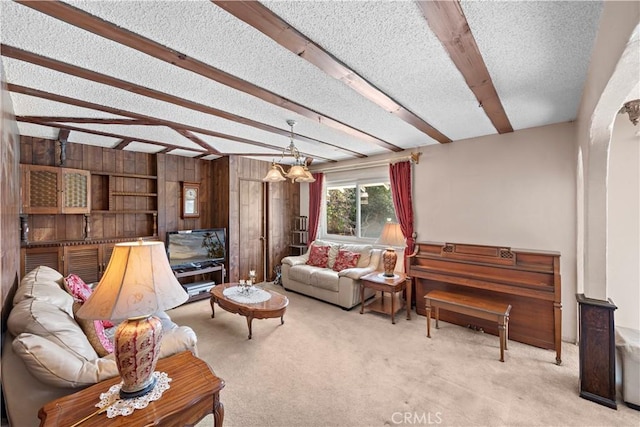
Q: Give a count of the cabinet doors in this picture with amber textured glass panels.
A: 2